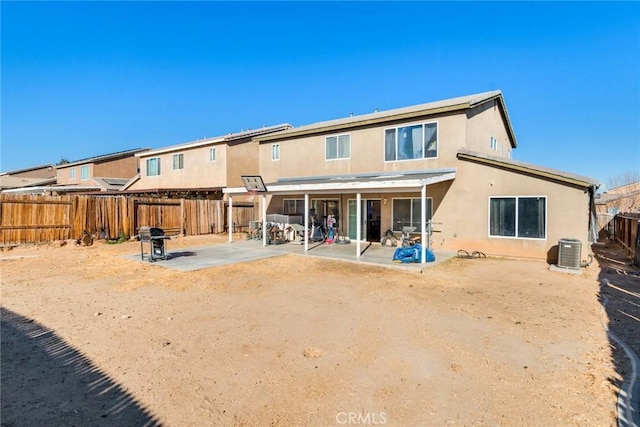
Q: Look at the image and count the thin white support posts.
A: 5